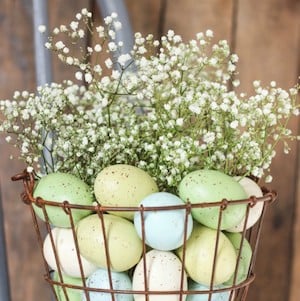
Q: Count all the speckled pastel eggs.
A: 13